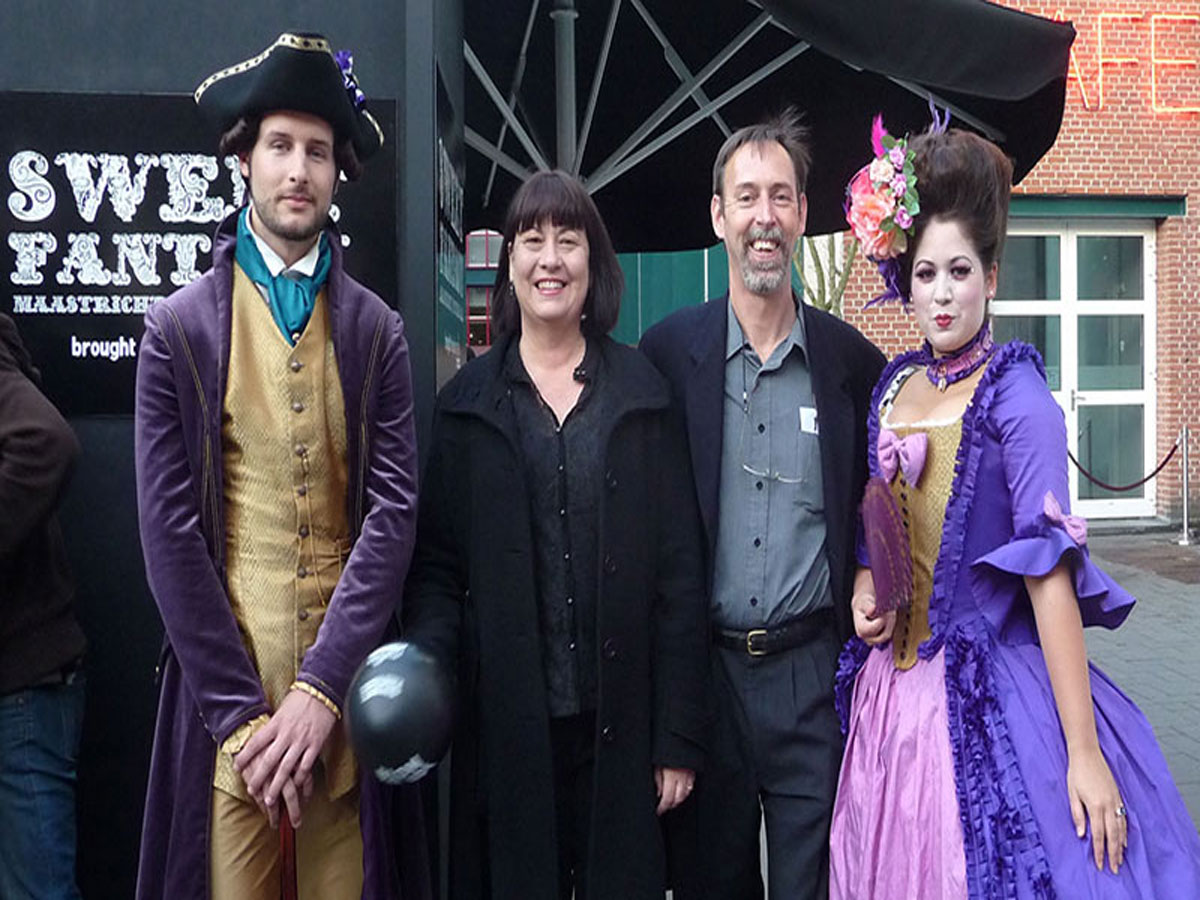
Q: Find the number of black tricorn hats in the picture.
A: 1